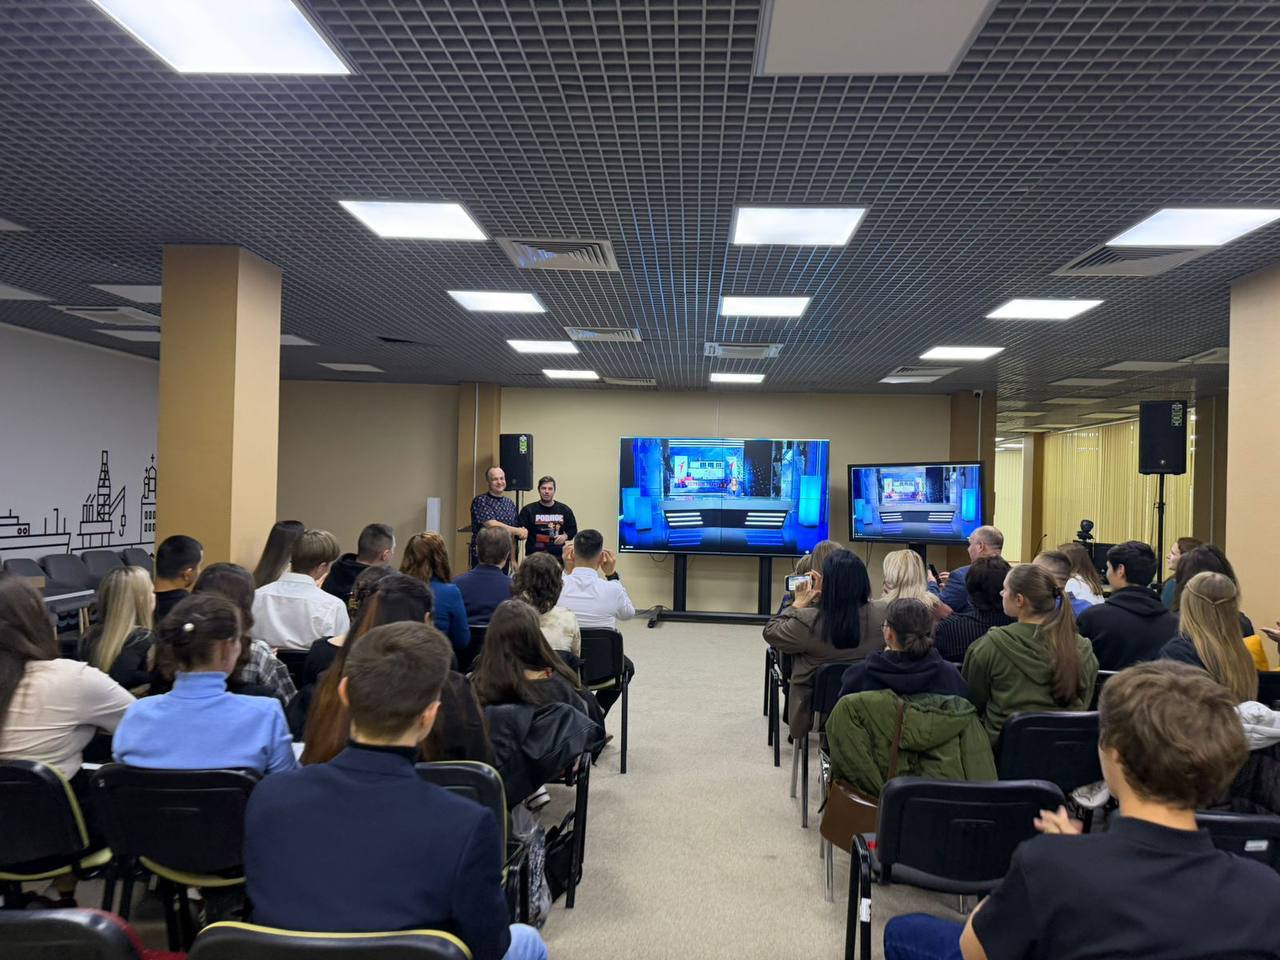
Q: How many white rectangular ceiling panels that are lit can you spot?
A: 11